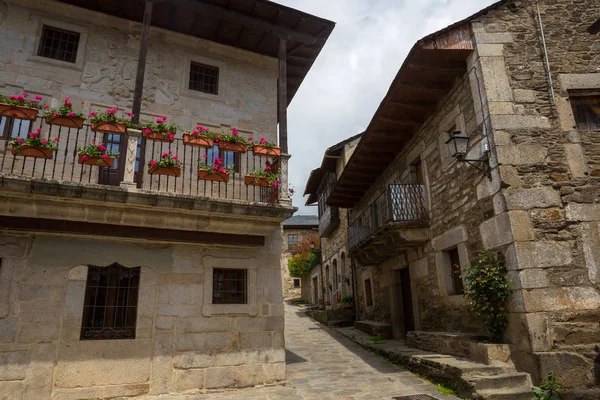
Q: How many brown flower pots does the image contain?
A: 12